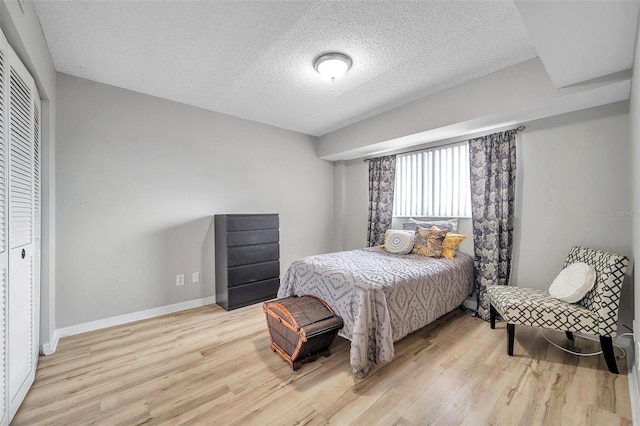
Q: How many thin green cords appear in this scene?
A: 0